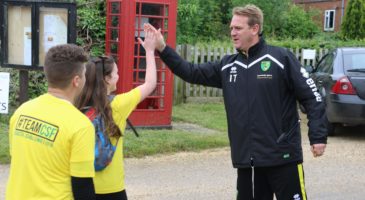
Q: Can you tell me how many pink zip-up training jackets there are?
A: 0